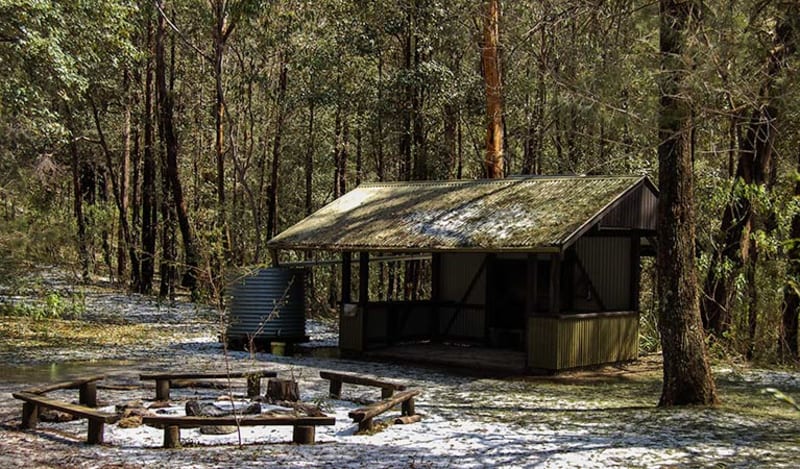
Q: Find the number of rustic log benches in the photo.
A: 6